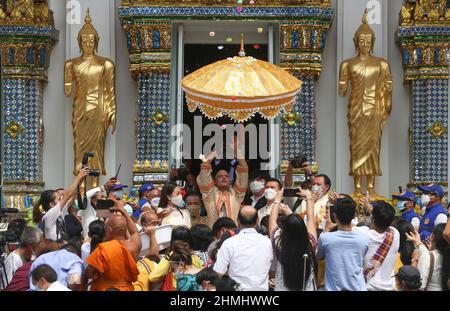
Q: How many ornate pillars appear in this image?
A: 4